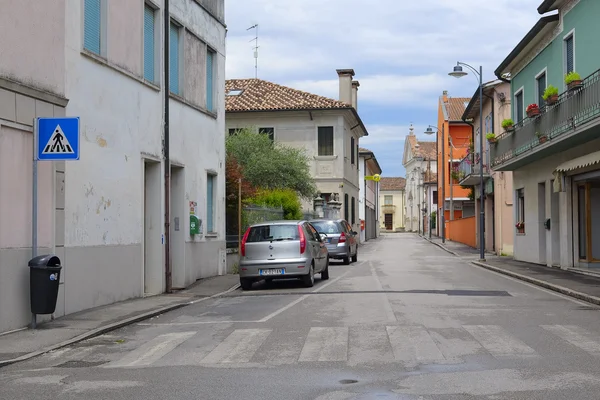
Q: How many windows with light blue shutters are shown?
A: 5